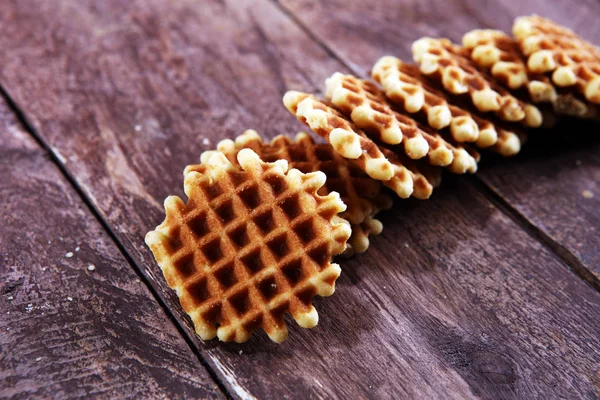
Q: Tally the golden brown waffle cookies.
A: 8